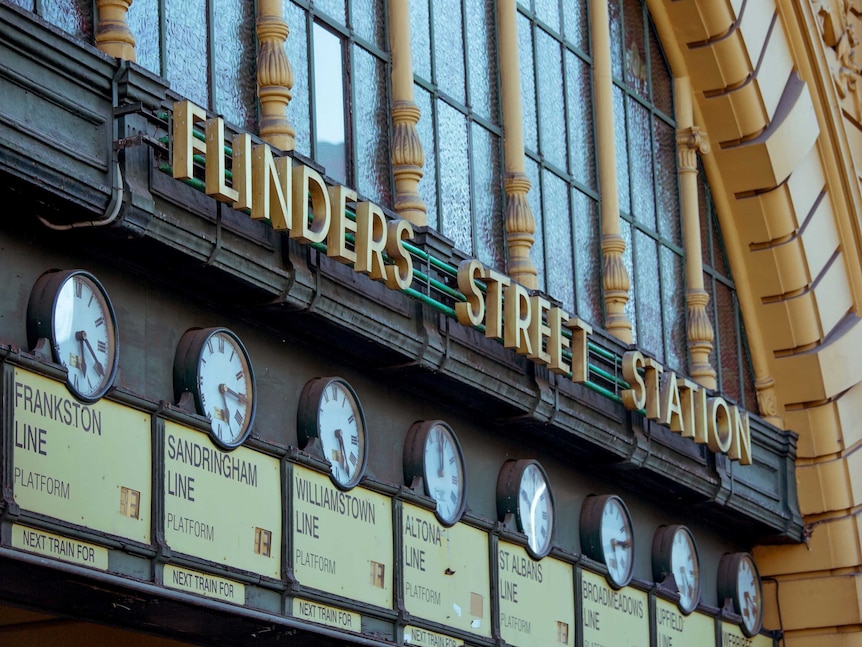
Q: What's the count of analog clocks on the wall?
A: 8